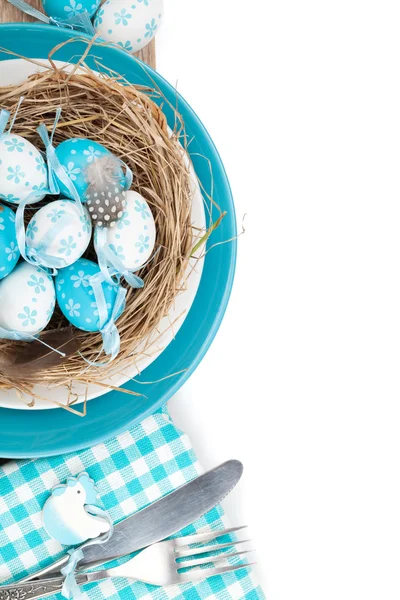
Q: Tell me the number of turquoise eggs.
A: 4